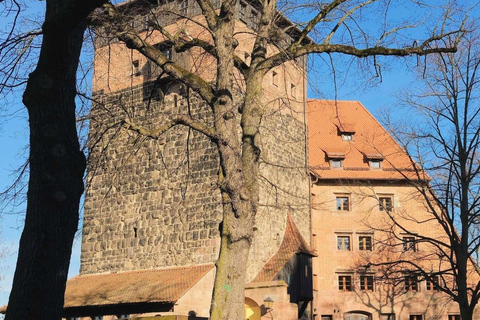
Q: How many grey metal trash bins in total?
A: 0